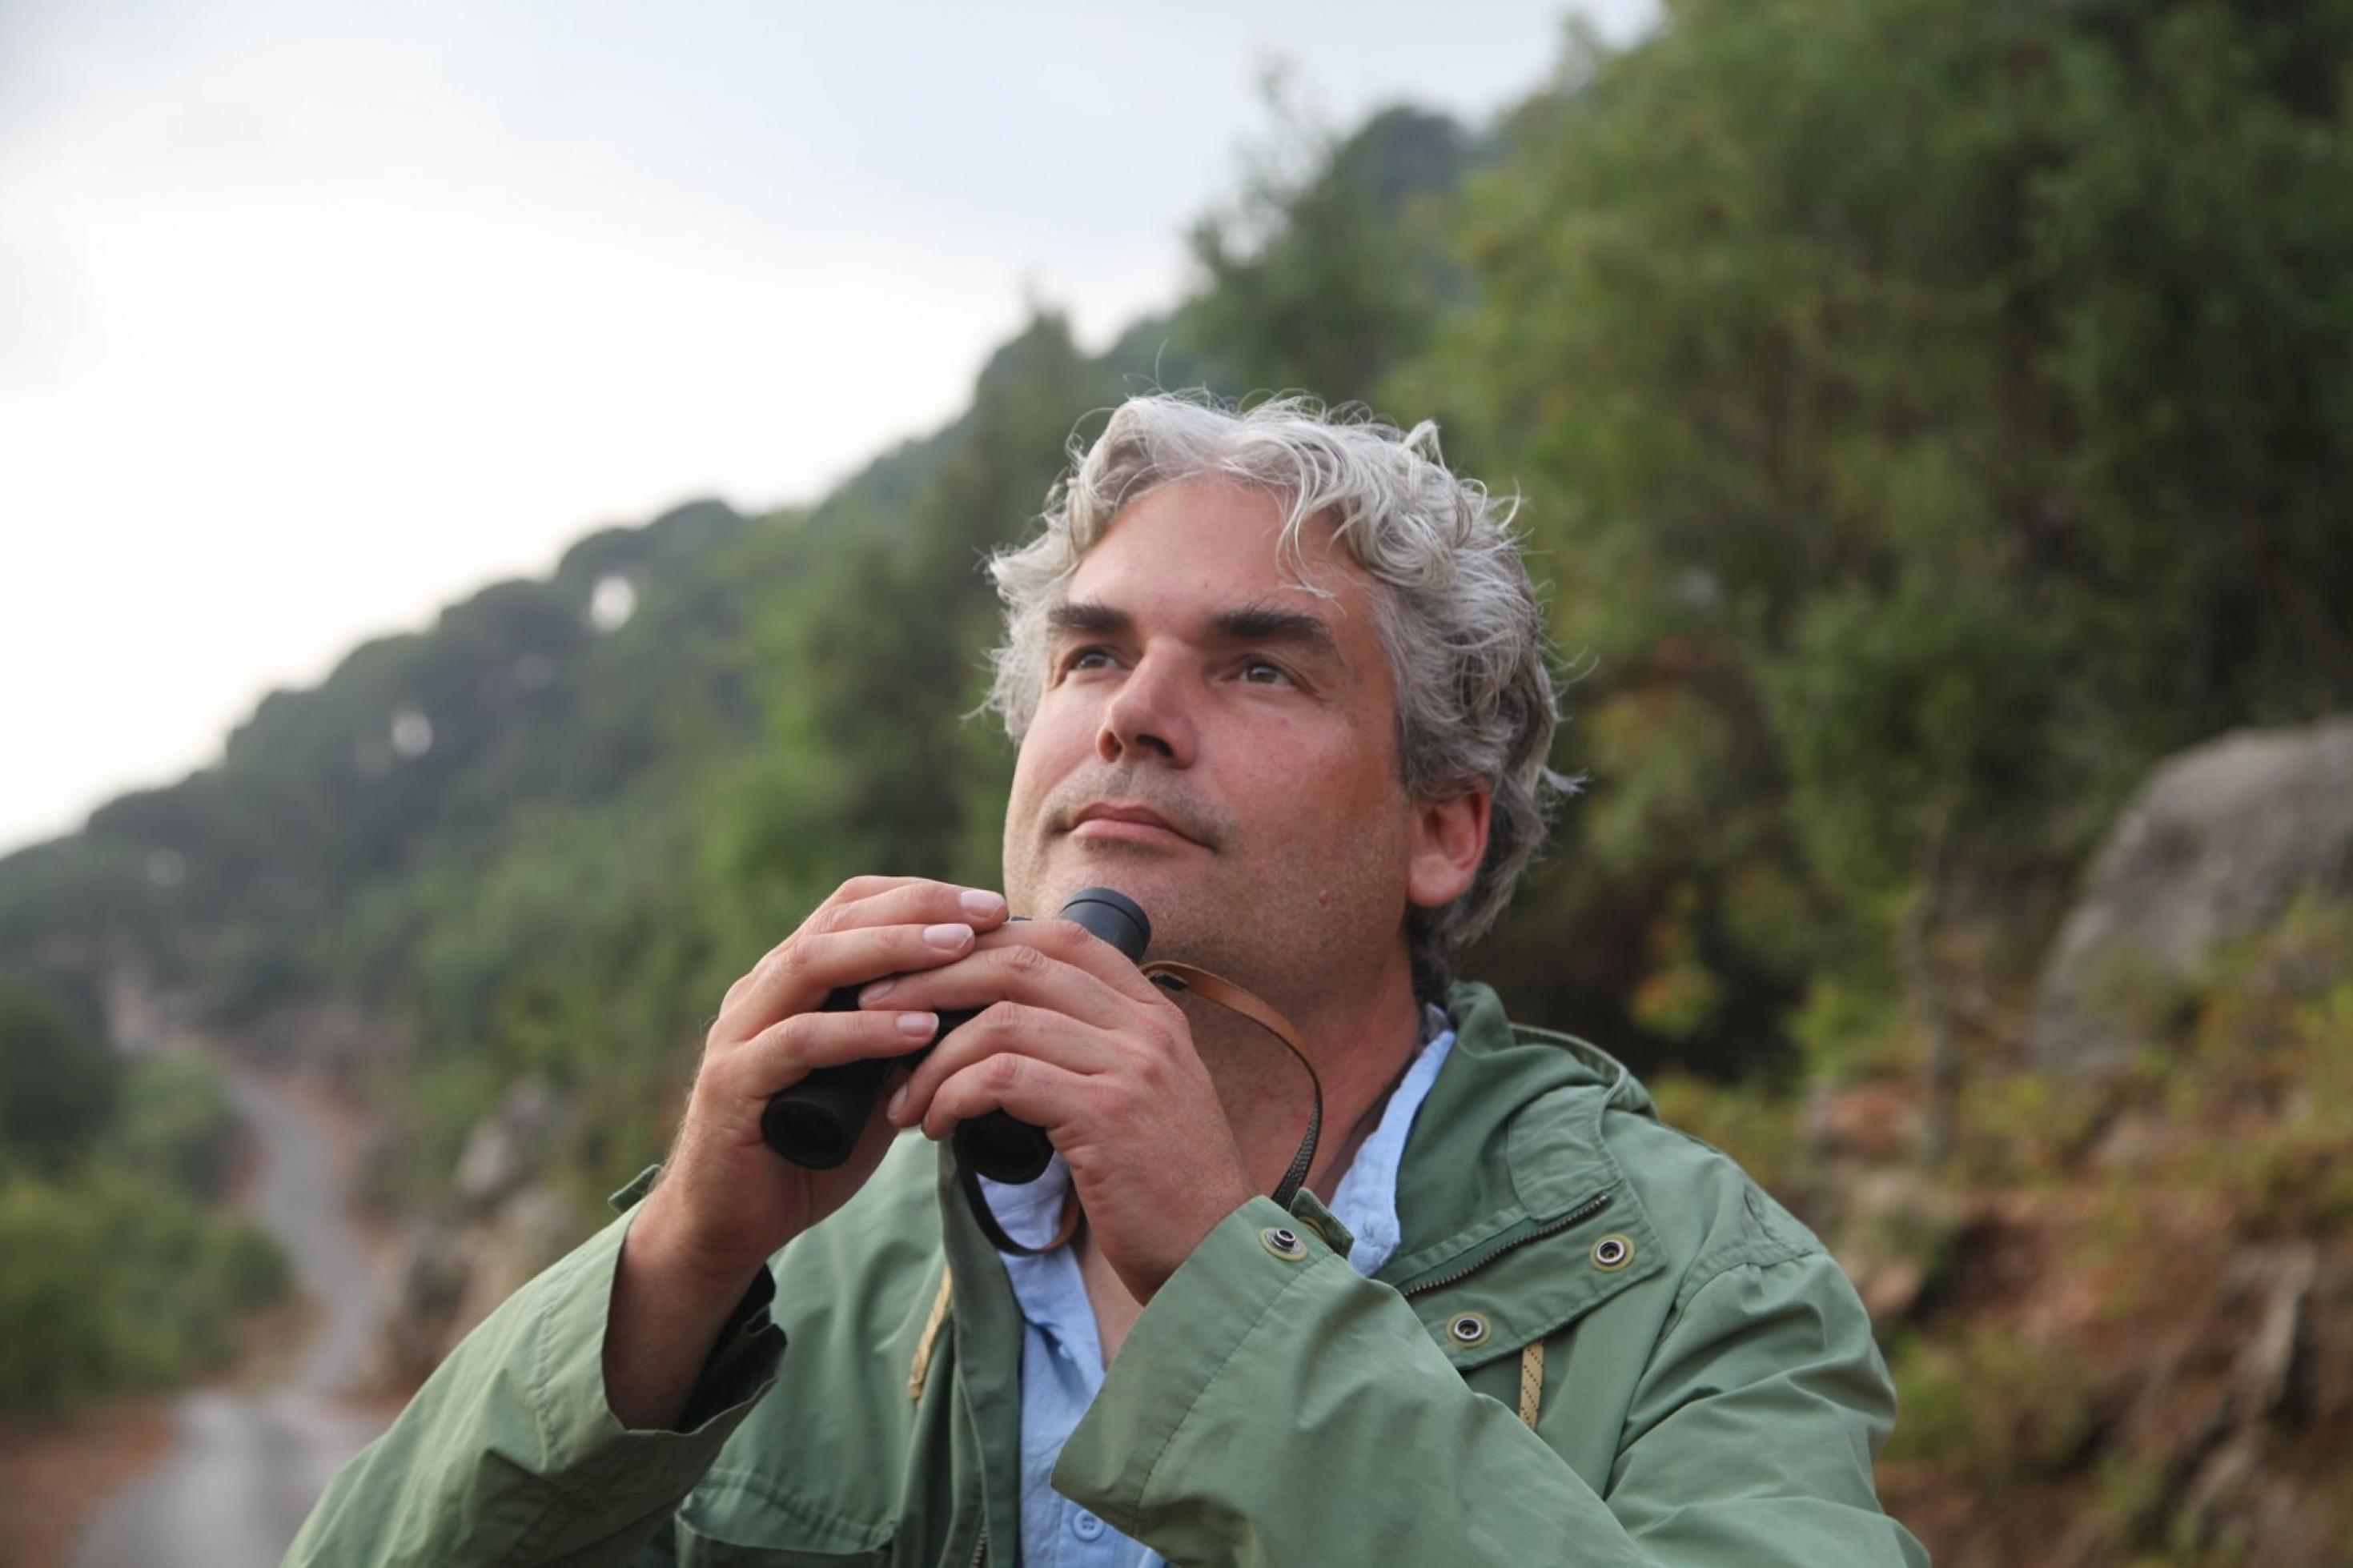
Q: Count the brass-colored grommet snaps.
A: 3